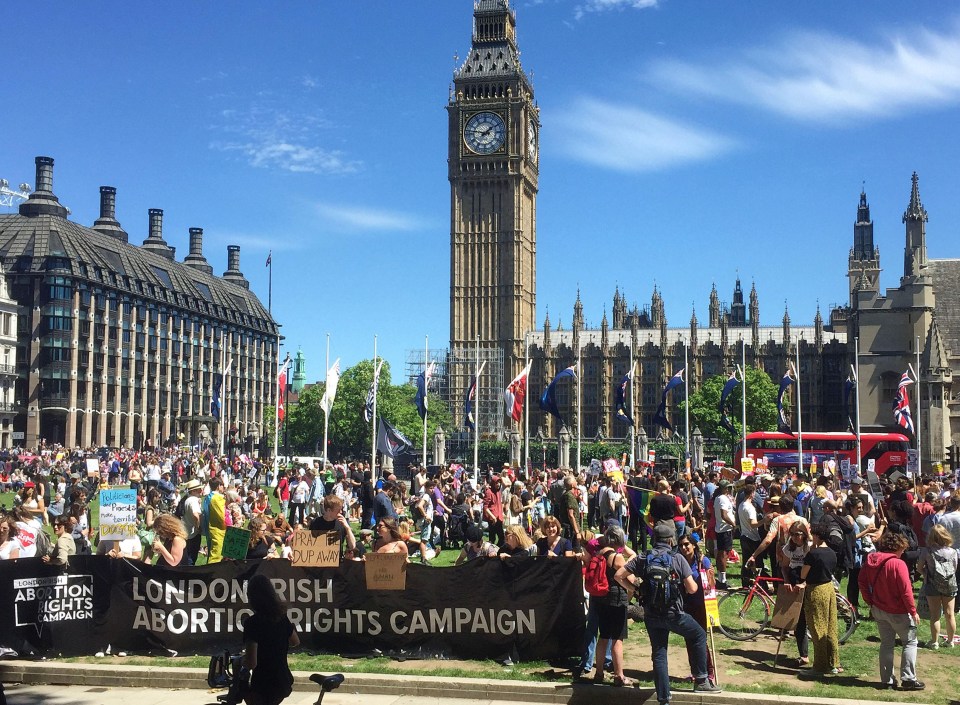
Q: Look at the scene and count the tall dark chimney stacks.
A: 5